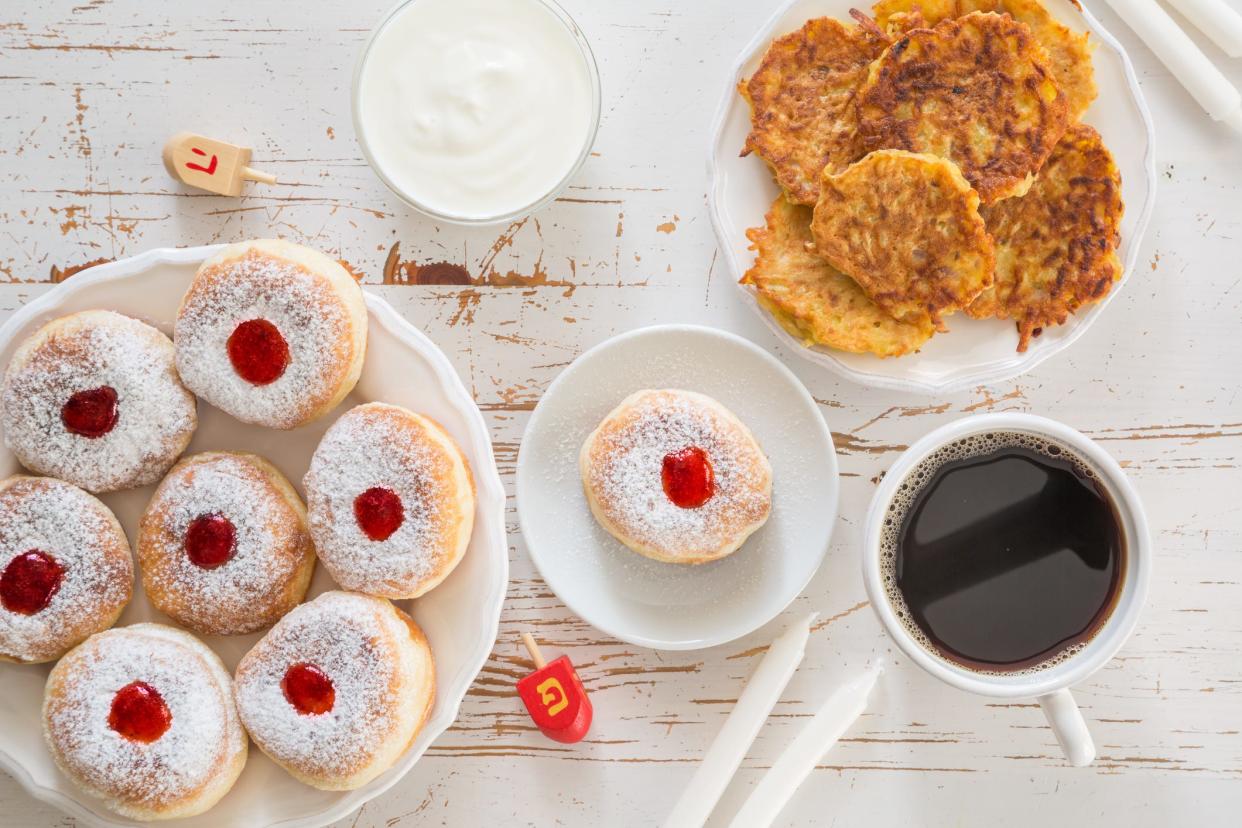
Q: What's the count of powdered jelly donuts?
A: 8